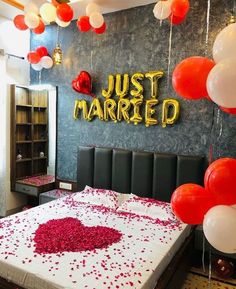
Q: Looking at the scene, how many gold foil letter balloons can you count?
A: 11